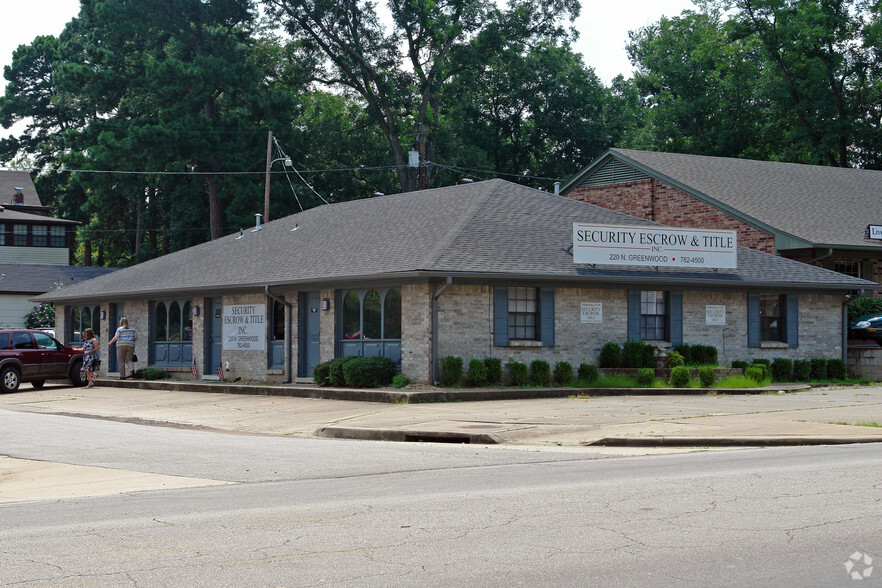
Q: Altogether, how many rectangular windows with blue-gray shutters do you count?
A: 3